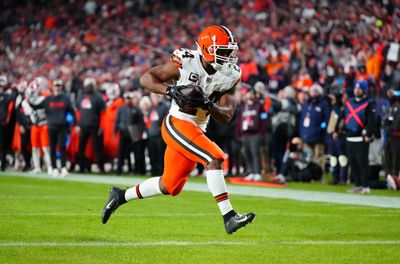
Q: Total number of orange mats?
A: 1